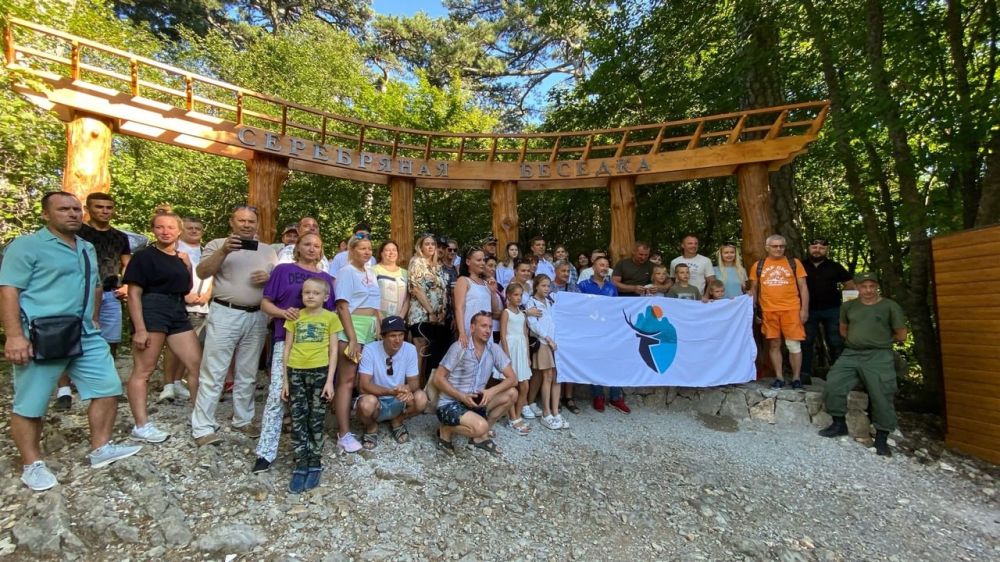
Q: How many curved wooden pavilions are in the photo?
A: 1